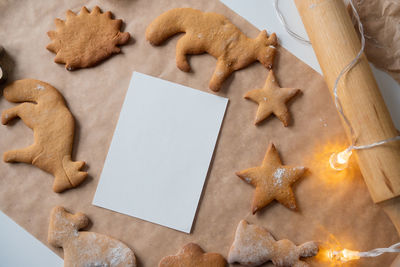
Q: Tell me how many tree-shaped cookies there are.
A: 0